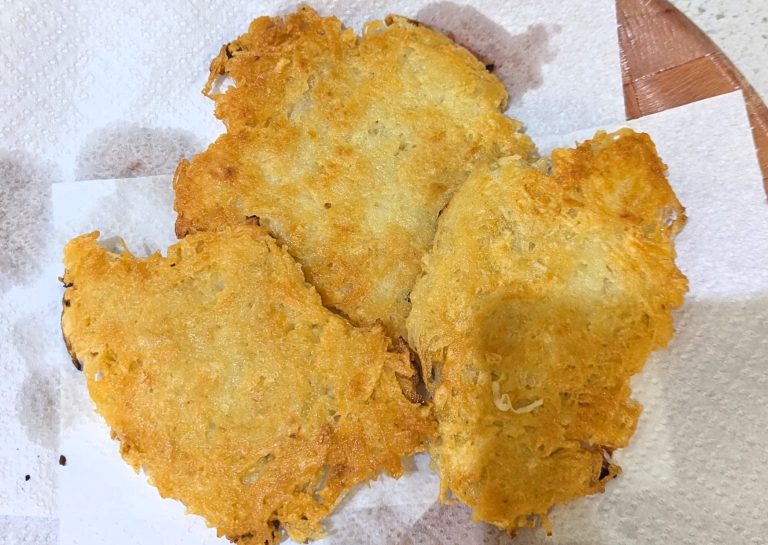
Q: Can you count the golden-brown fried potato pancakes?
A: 3